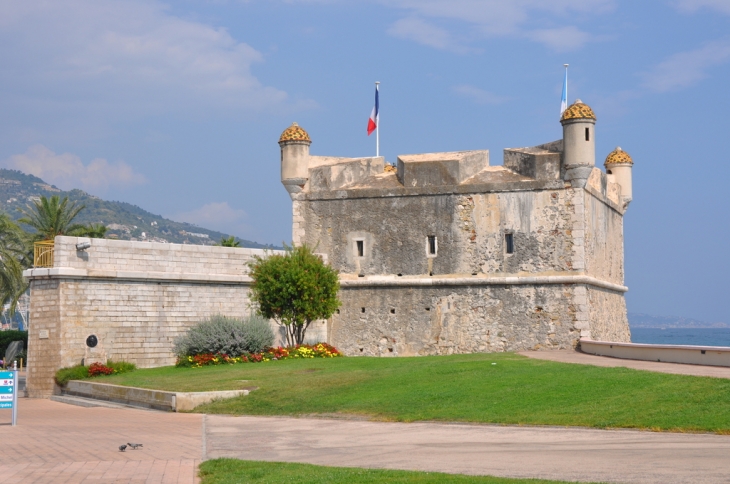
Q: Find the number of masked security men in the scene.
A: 0